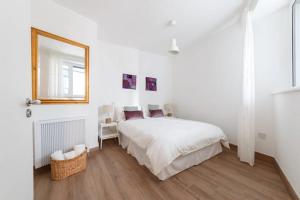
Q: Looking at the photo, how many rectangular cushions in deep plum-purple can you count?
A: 2